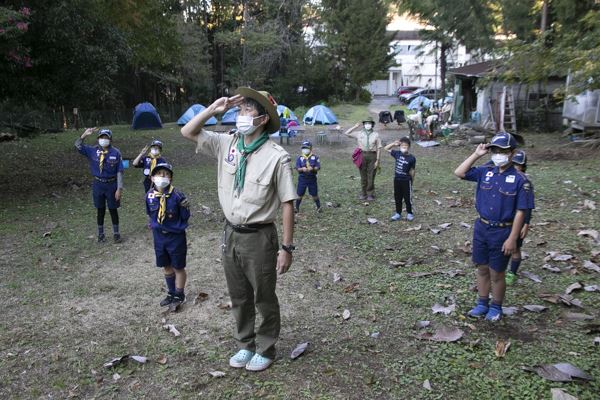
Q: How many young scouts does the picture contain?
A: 7